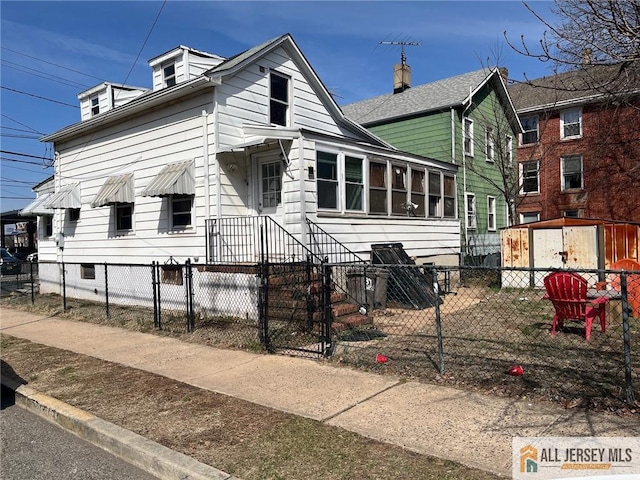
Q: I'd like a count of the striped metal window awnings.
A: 4